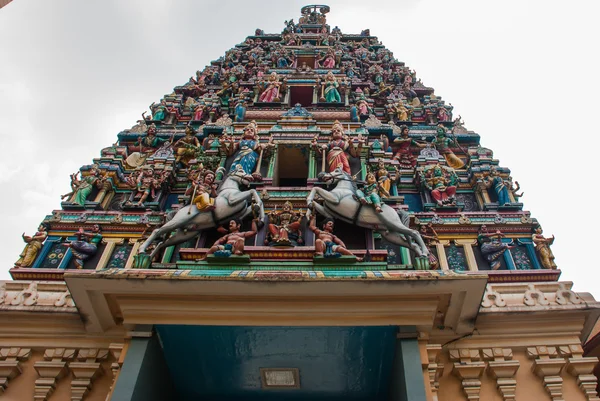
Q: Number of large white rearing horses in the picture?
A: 2